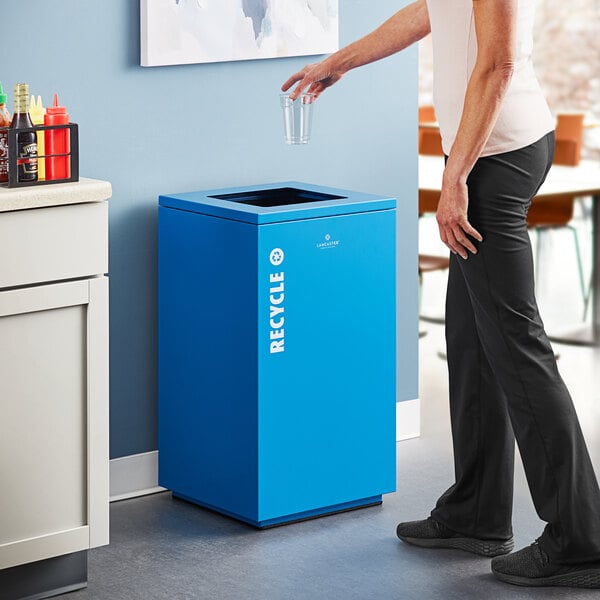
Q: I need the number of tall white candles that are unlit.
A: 0